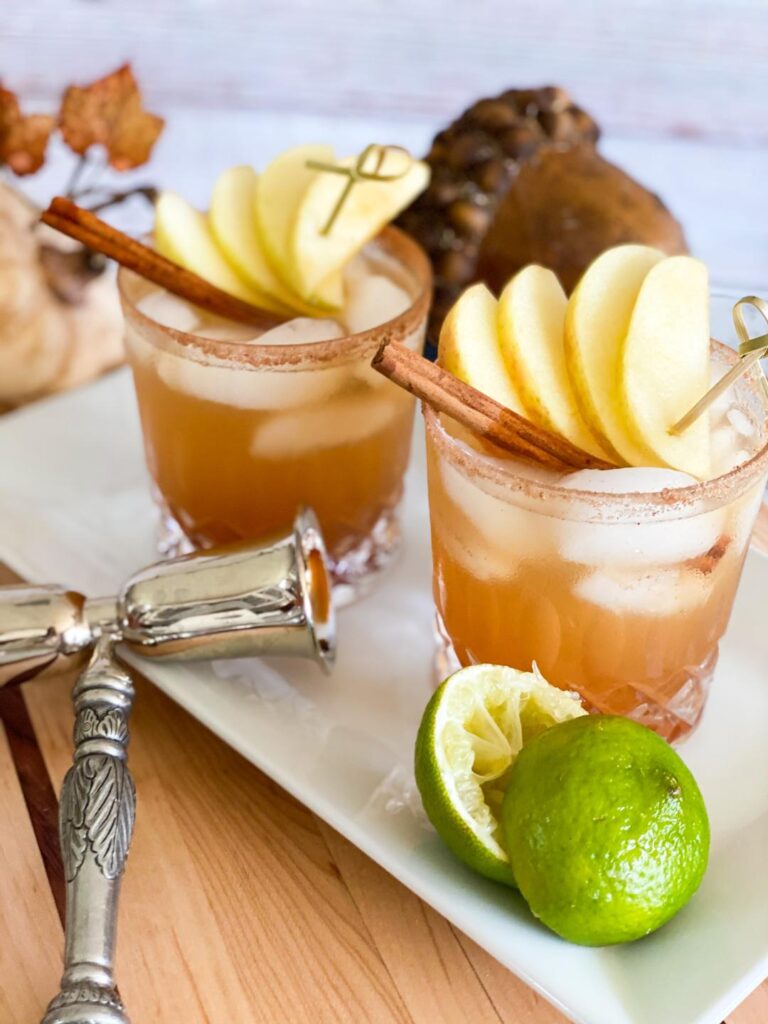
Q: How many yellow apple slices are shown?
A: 8